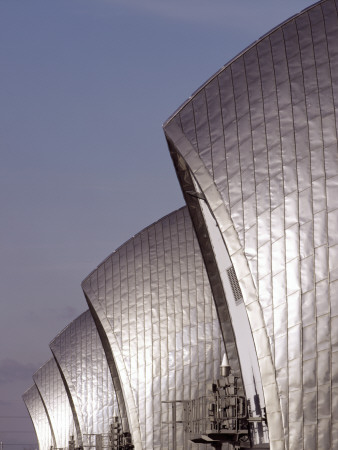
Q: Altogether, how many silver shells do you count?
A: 5